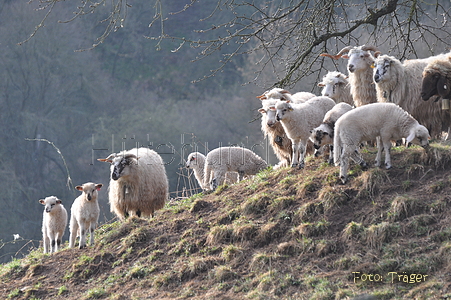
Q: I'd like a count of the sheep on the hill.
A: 14